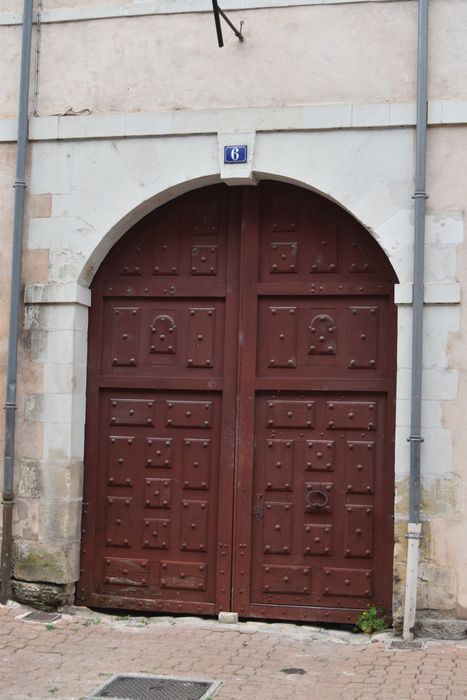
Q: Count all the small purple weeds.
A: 0